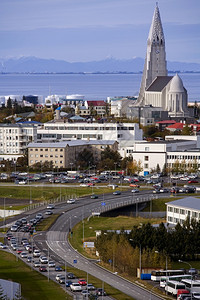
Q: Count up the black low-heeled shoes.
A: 0